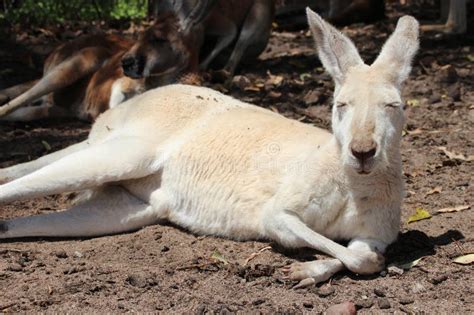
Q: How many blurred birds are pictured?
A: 0